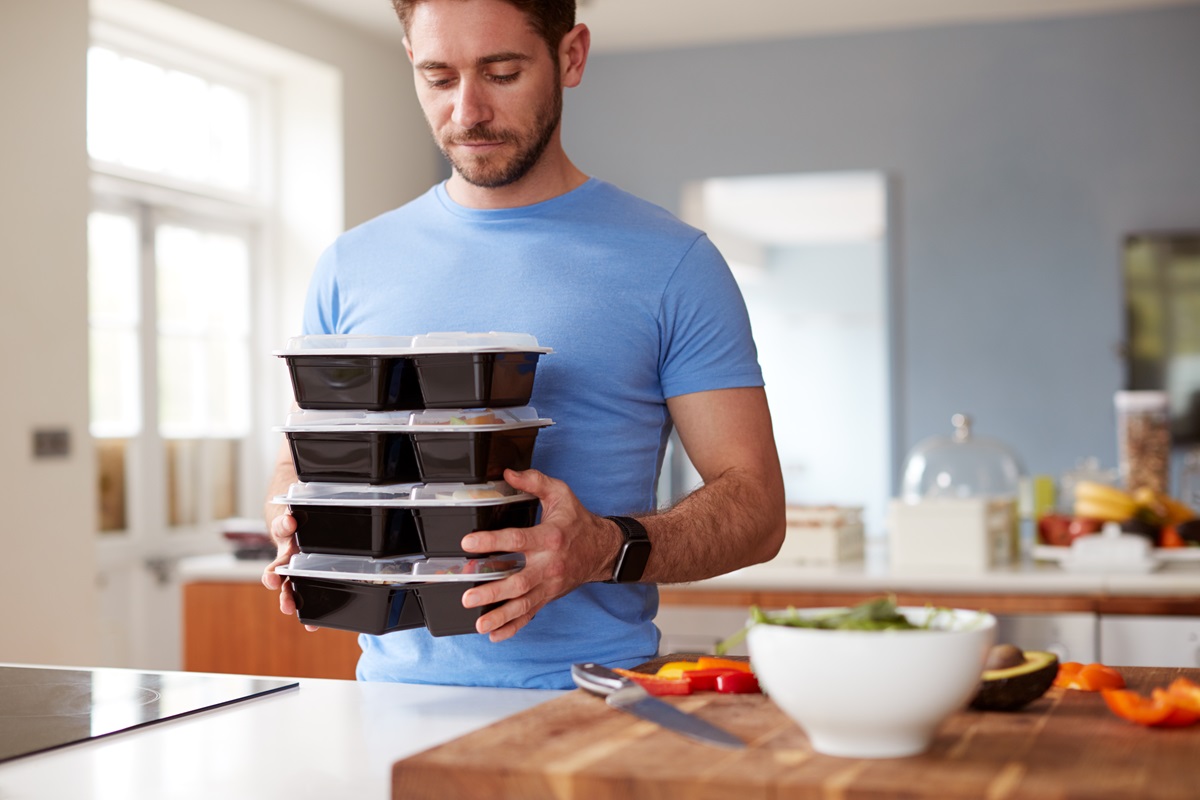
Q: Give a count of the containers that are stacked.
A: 4